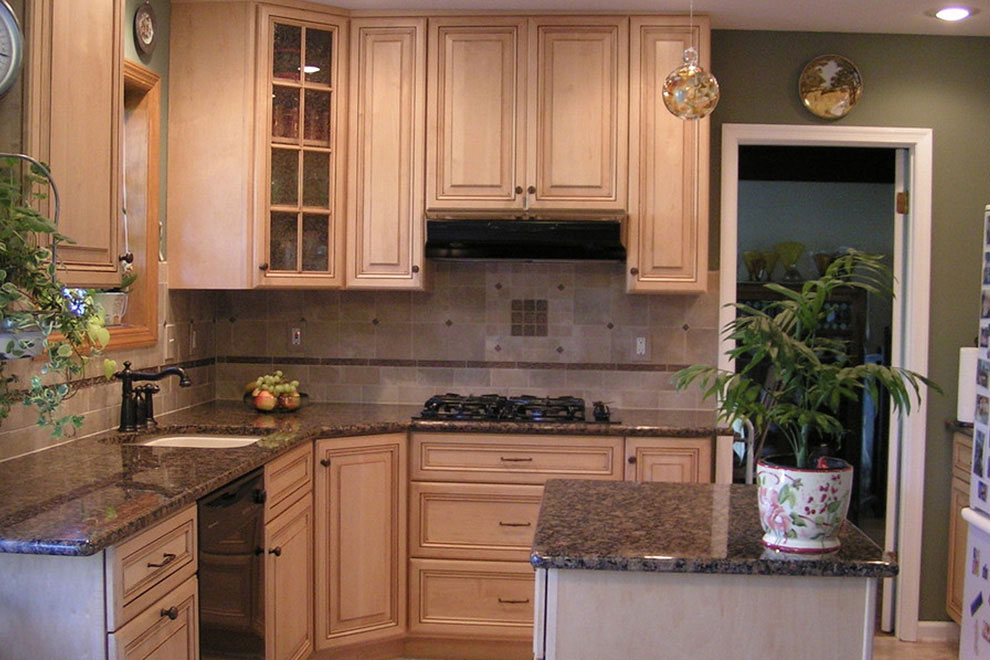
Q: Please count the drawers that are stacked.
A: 3